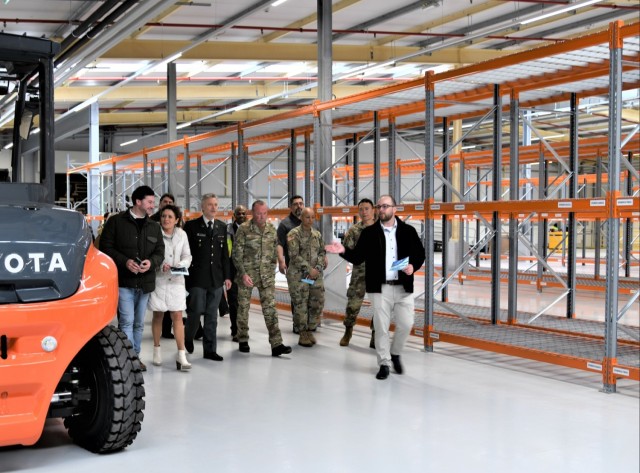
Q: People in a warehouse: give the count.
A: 10